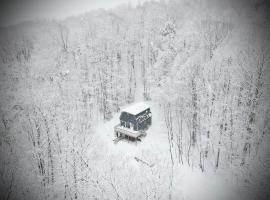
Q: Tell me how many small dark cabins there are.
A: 1